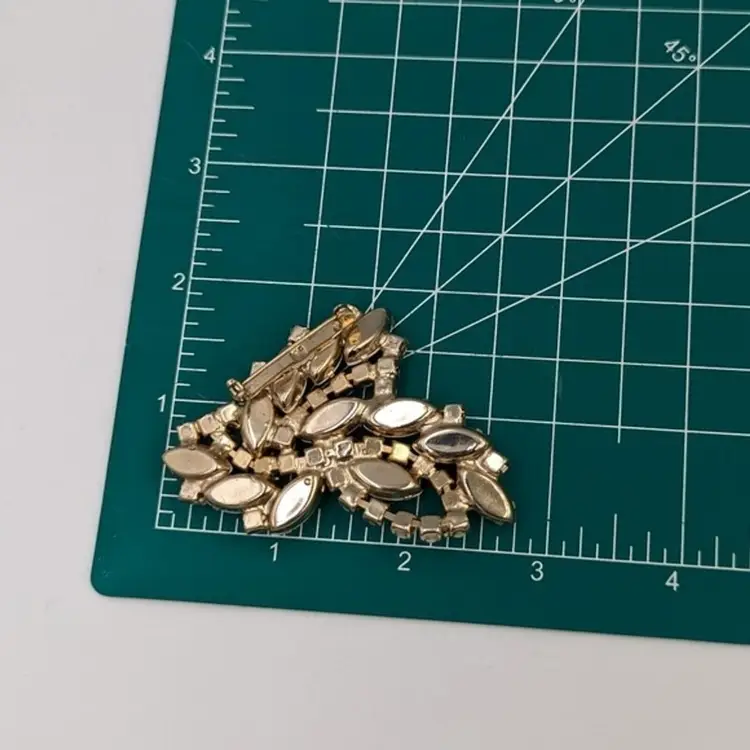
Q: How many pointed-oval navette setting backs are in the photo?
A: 12